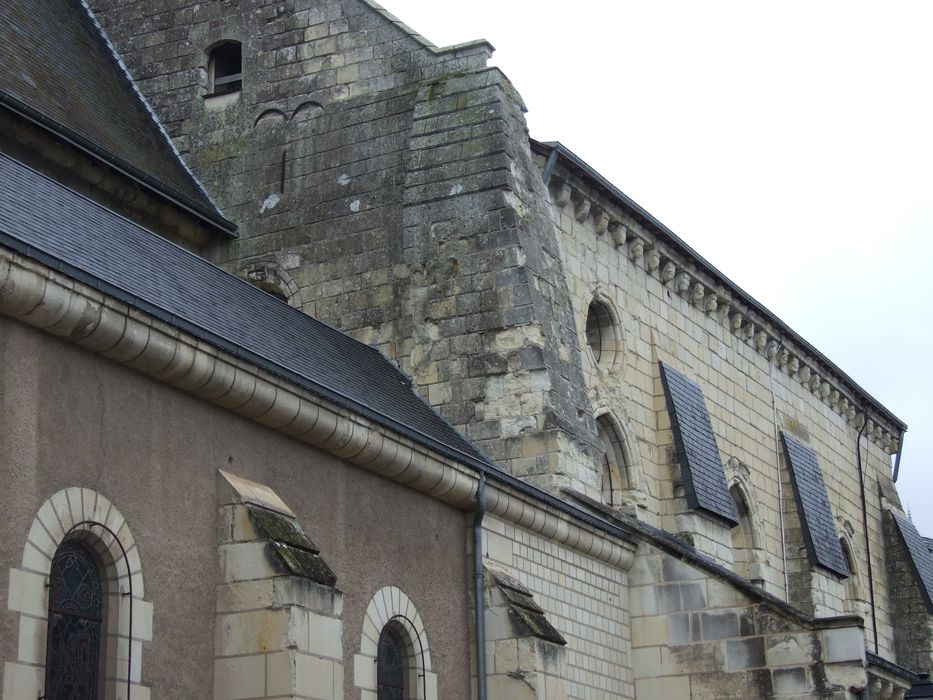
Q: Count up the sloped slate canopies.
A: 3